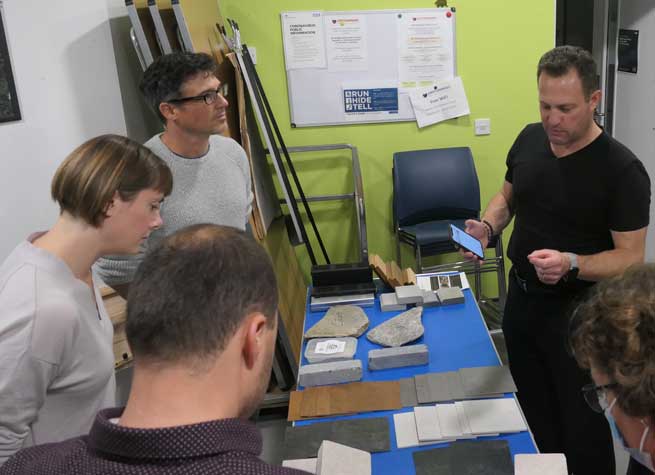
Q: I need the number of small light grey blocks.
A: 4